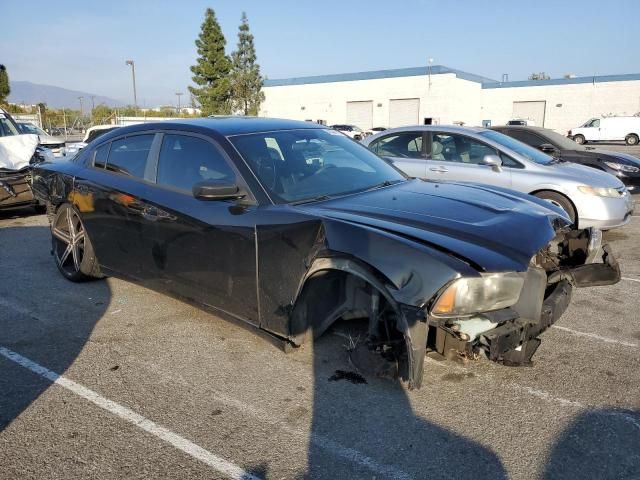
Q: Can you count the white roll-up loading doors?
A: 3